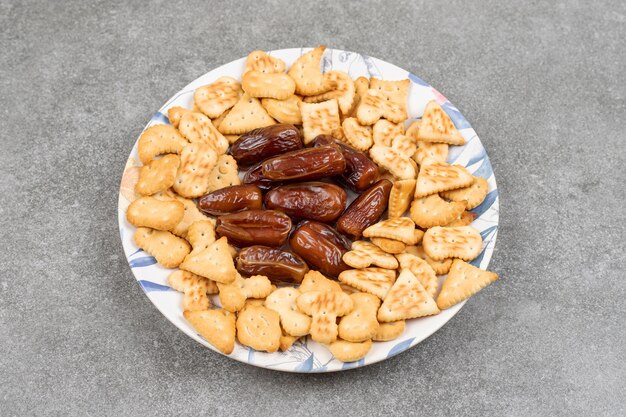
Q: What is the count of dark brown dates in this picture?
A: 10